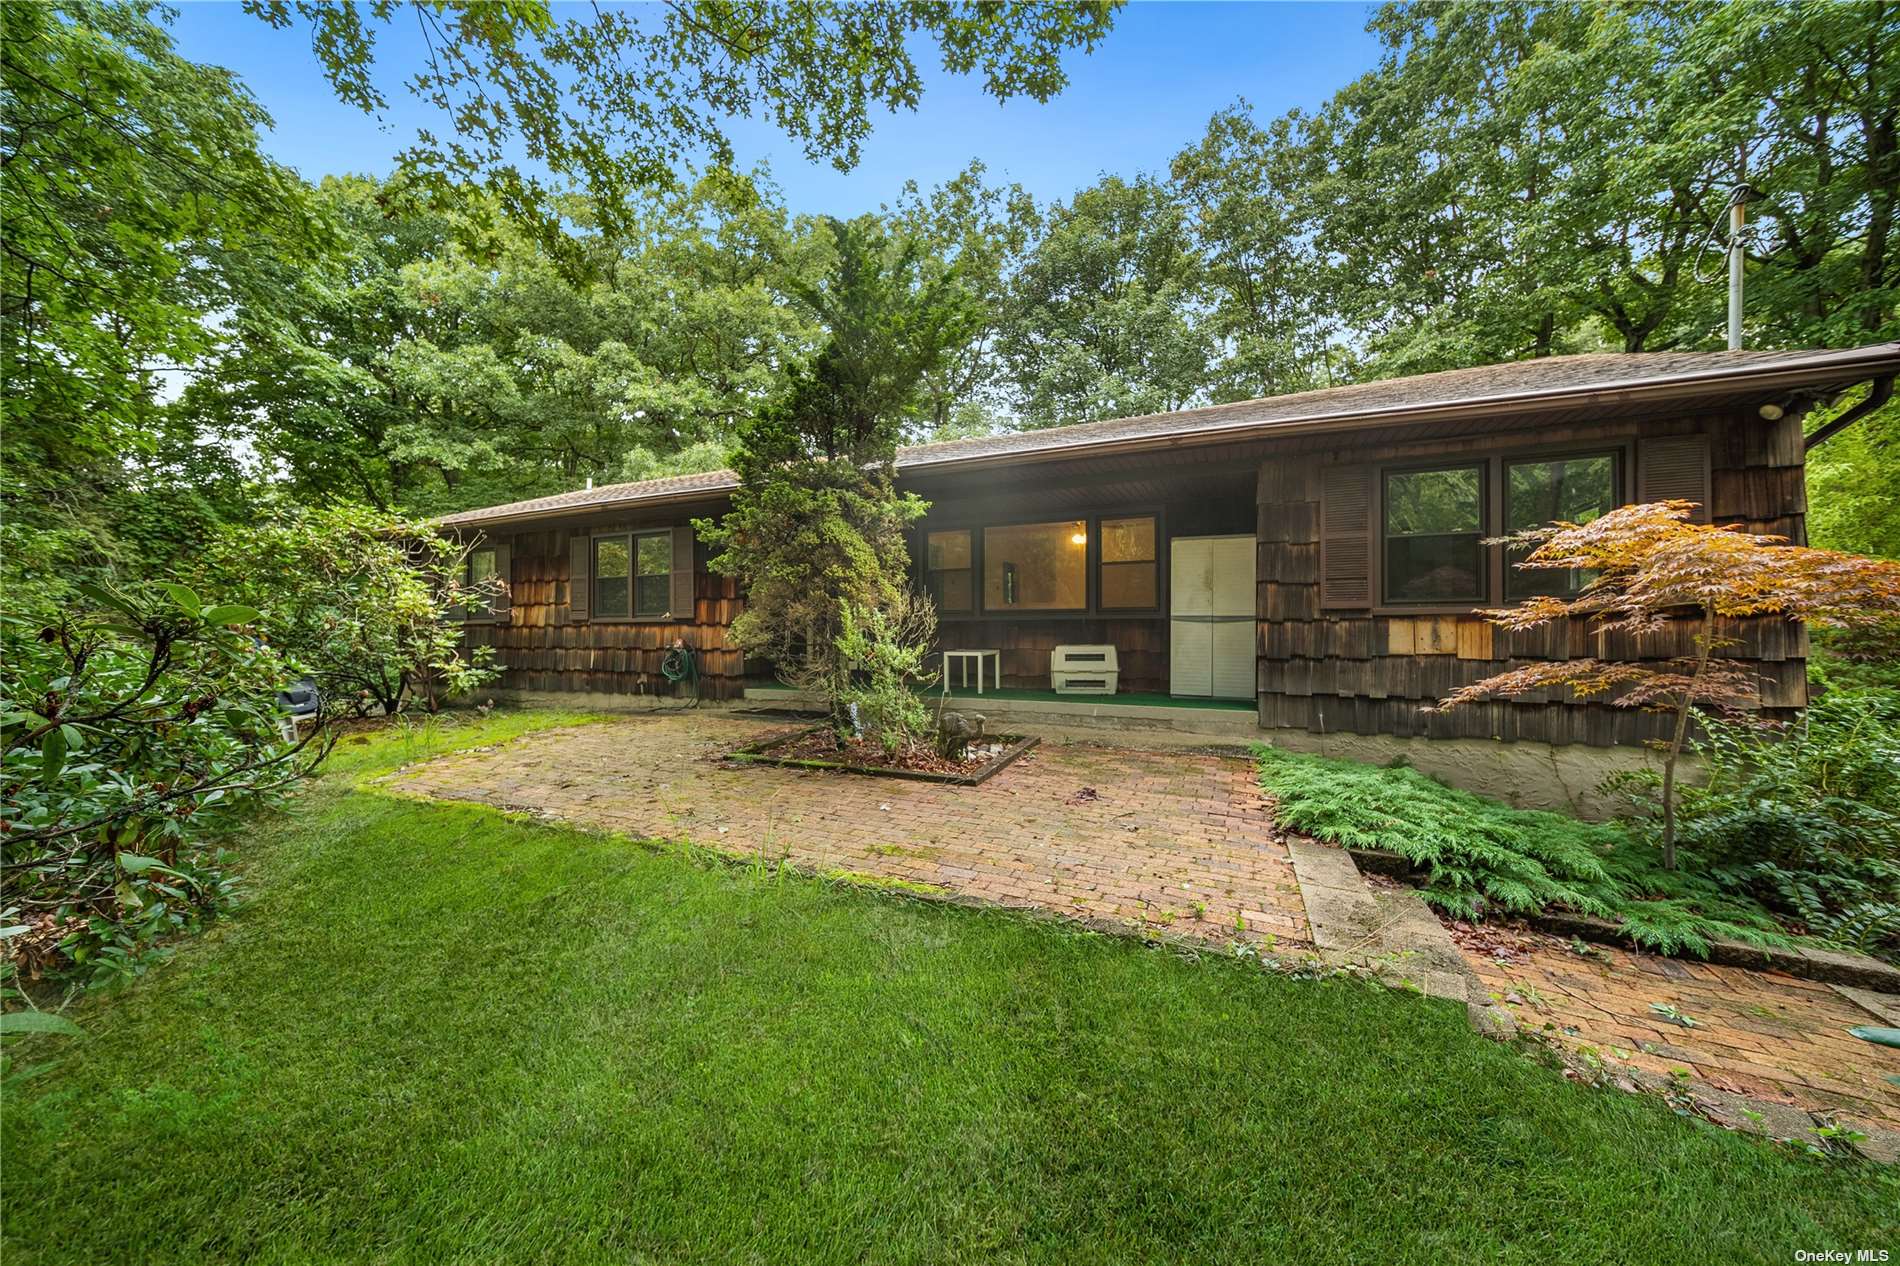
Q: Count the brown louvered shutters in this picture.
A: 5